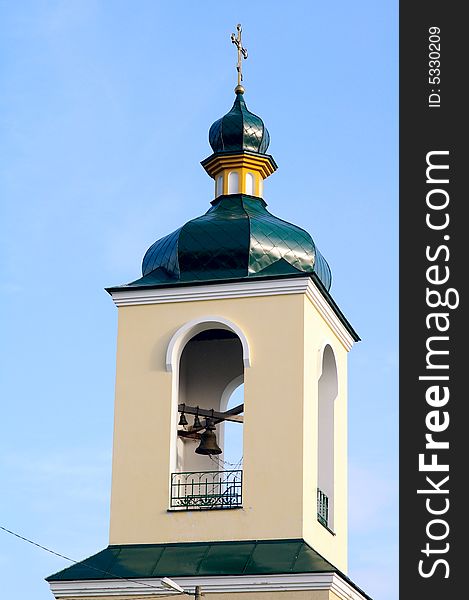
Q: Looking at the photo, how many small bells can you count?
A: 2